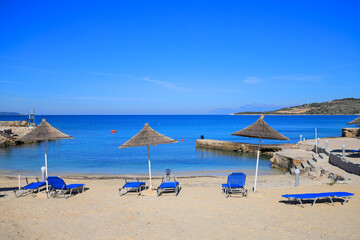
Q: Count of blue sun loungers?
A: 6